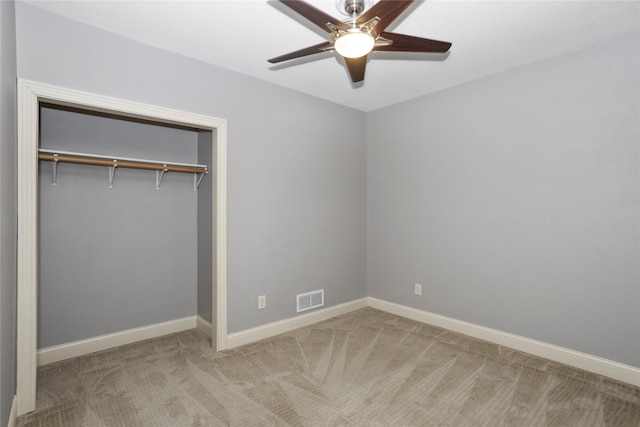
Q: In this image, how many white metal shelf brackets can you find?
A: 4